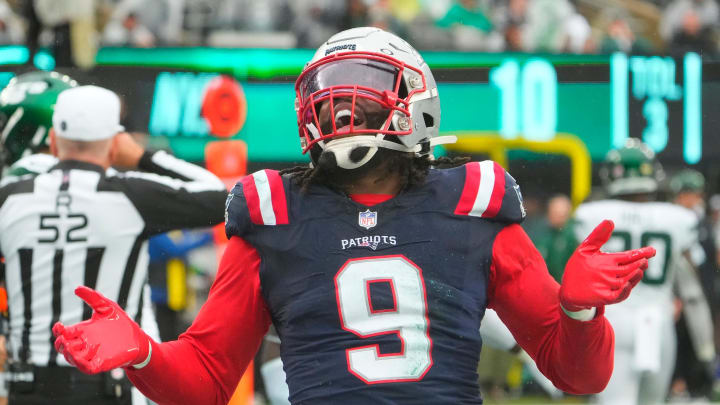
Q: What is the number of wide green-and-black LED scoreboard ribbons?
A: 1